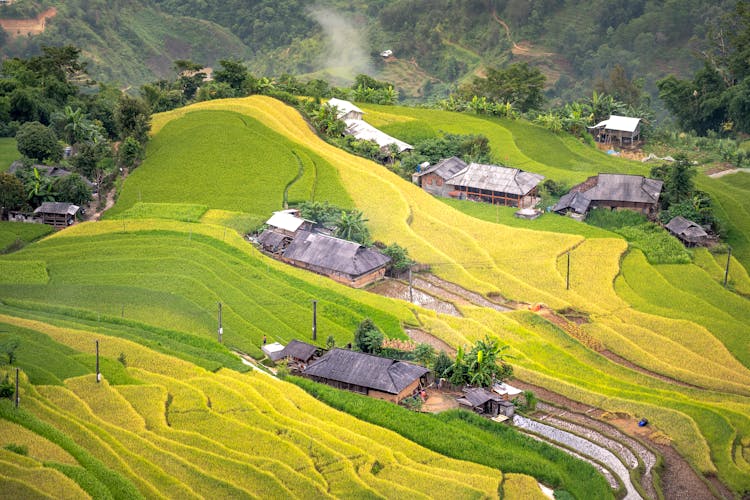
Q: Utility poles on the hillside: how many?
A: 7